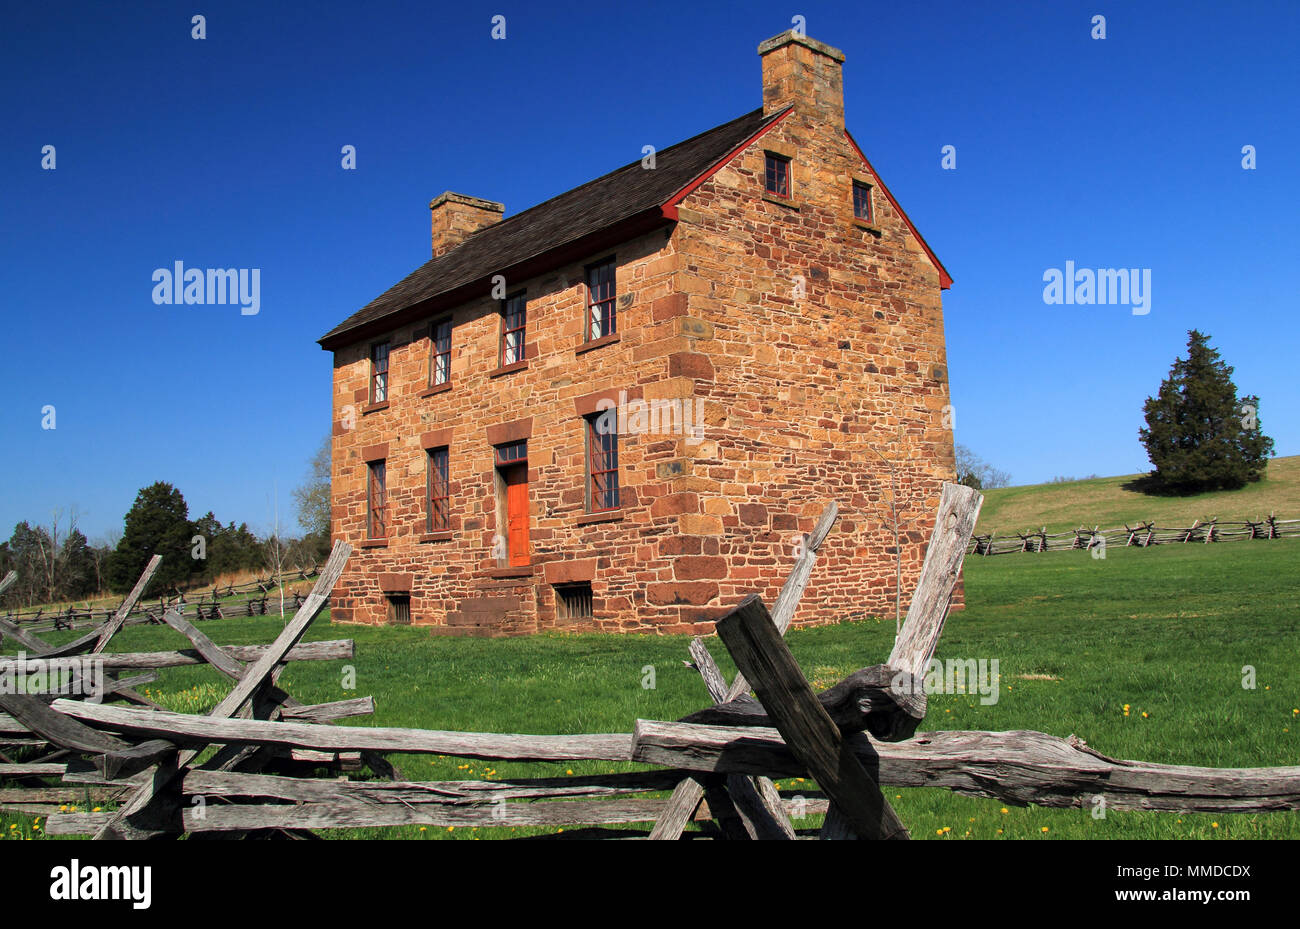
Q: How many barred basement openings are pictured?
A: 2